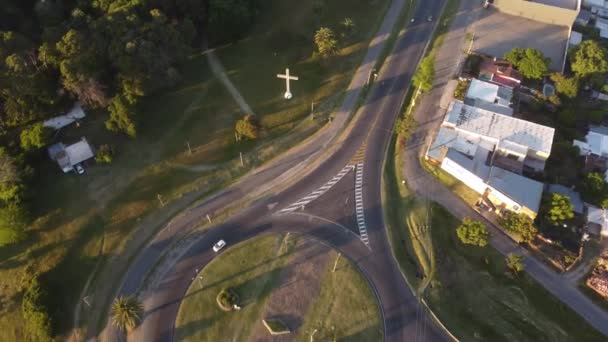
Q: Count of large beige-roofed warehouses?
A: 1